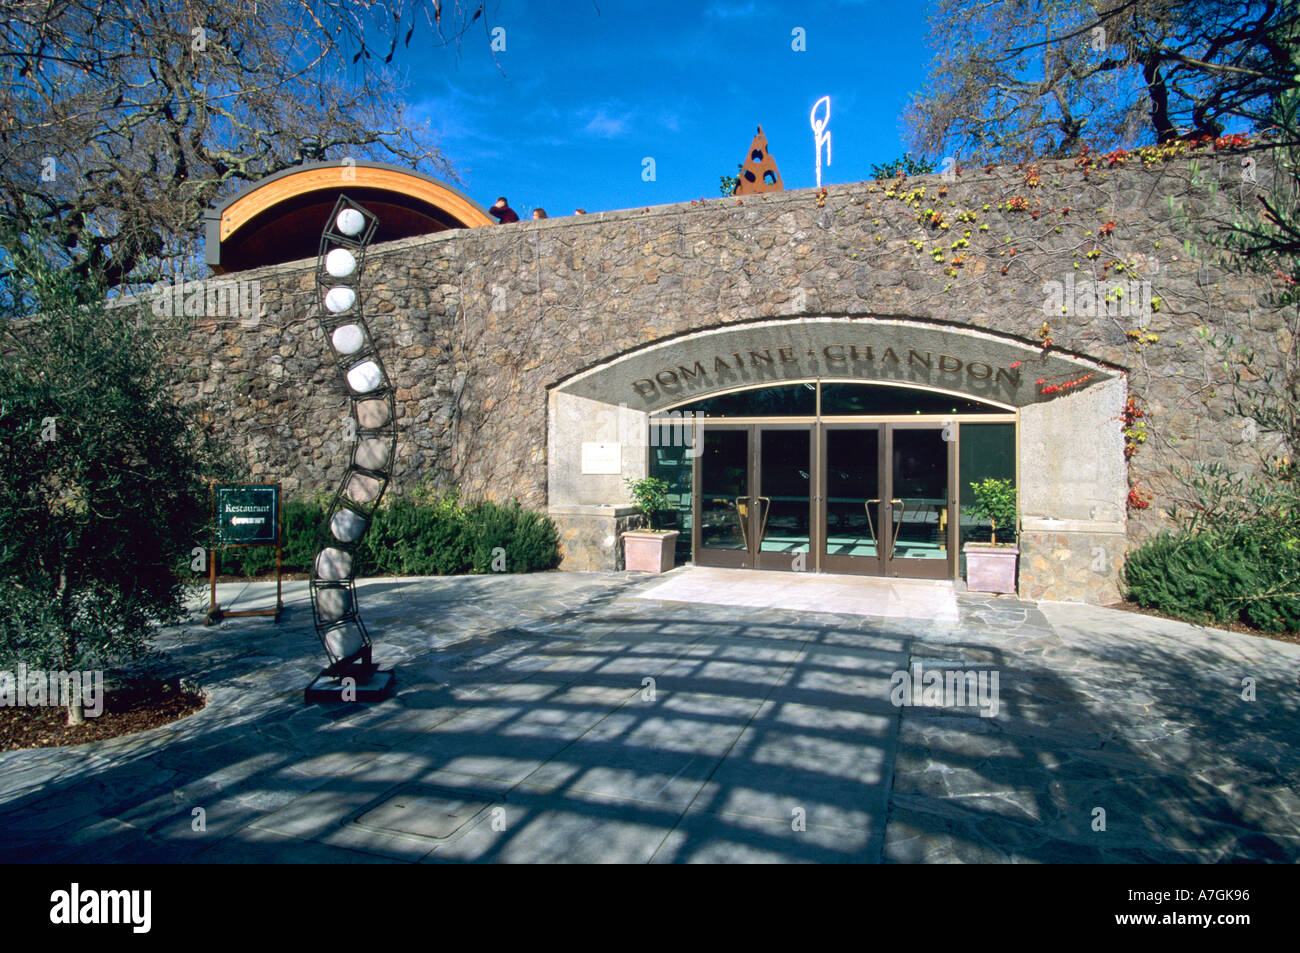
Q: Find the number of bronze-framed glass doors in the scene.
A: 4